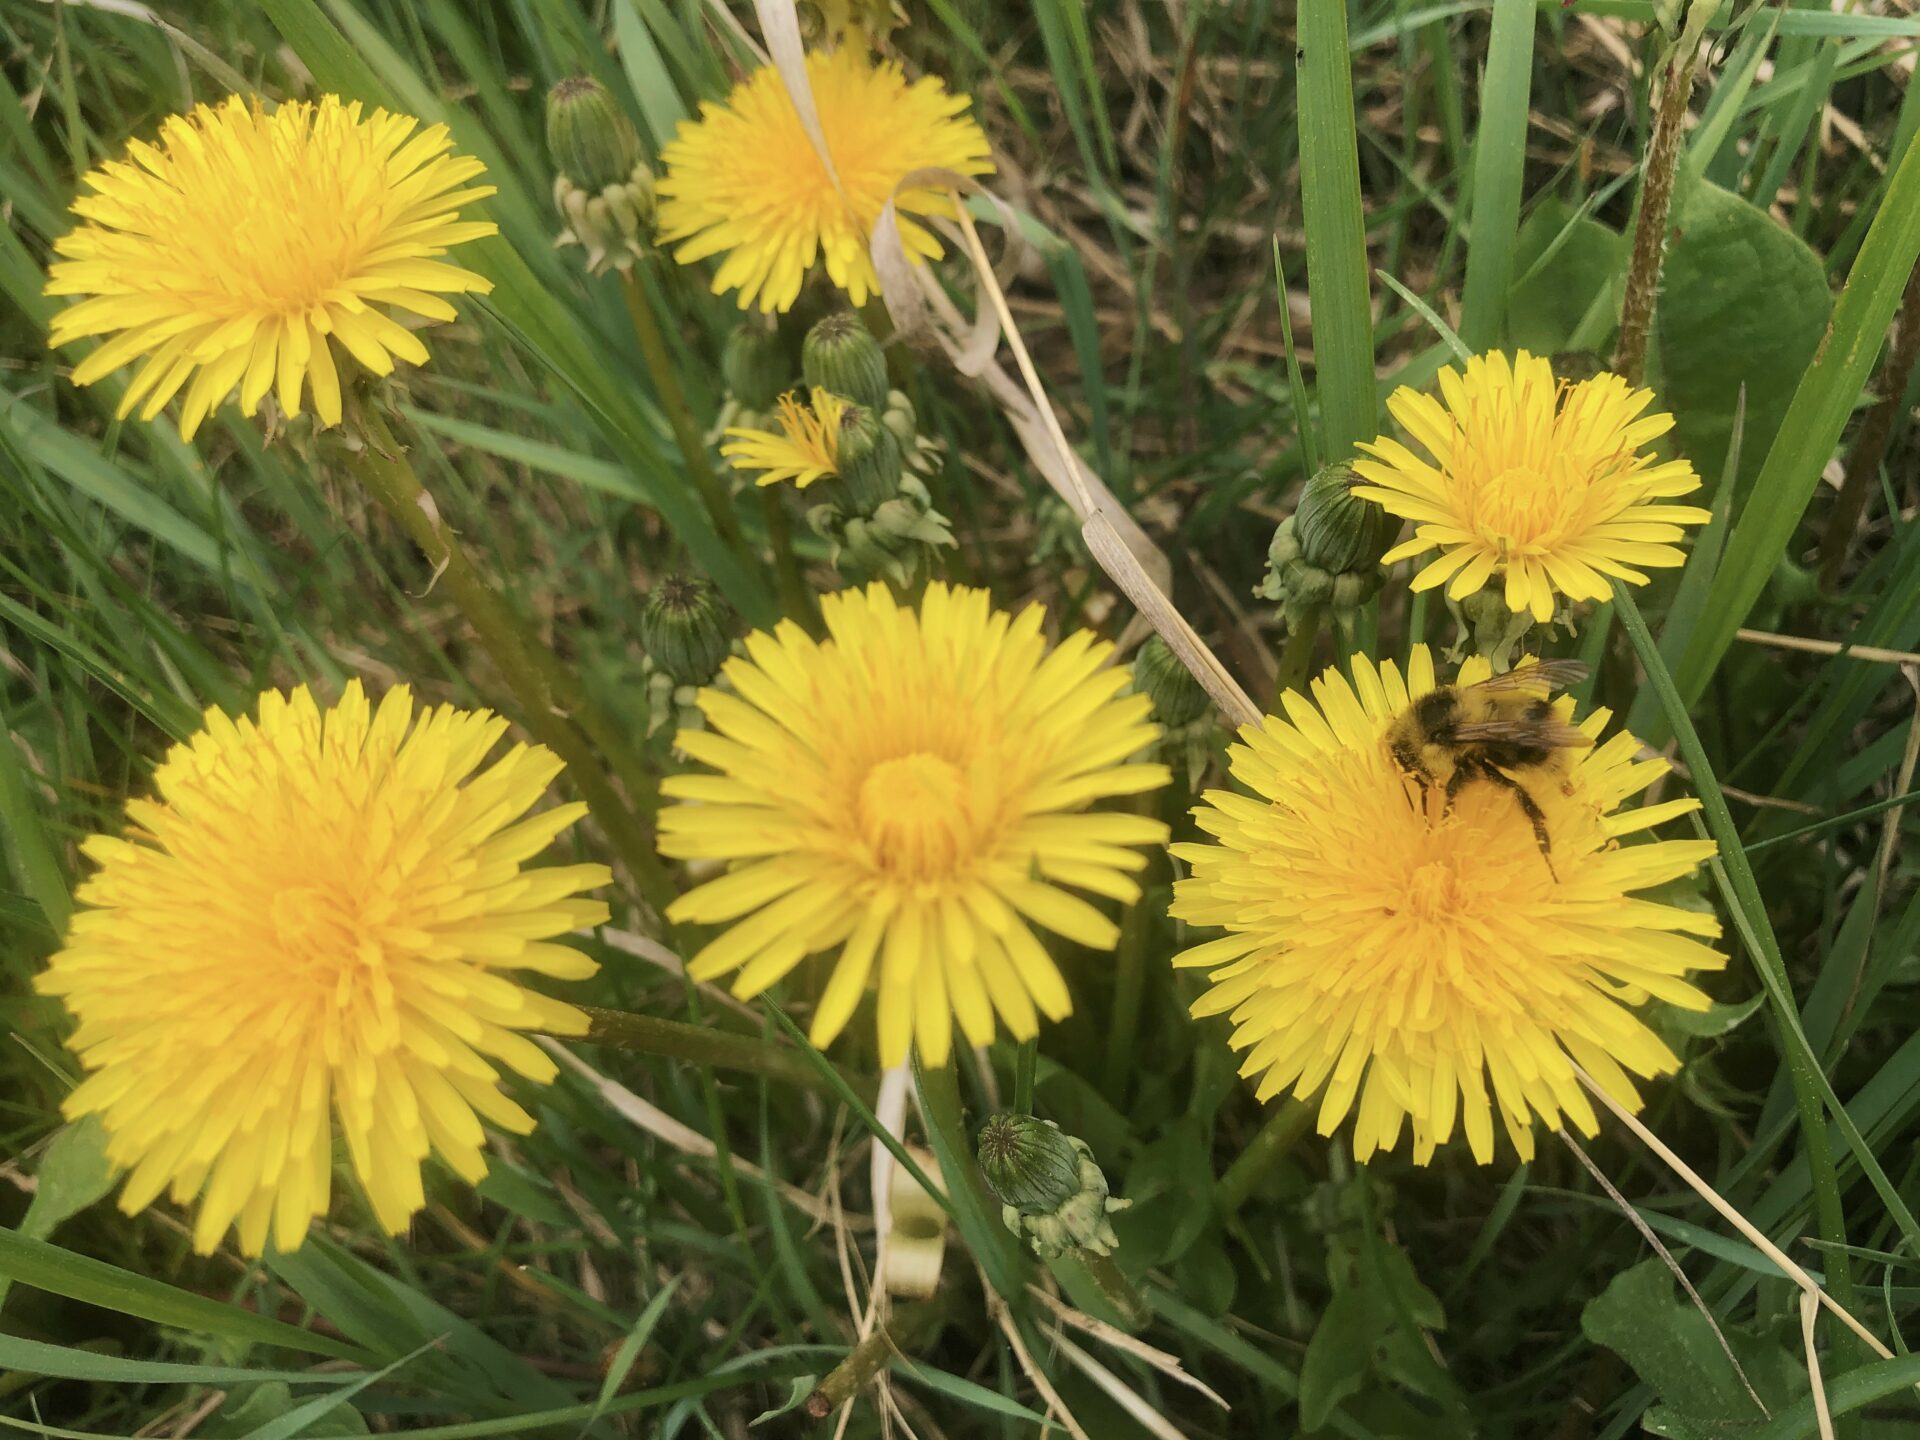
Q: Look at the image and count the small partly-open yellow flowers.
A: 1